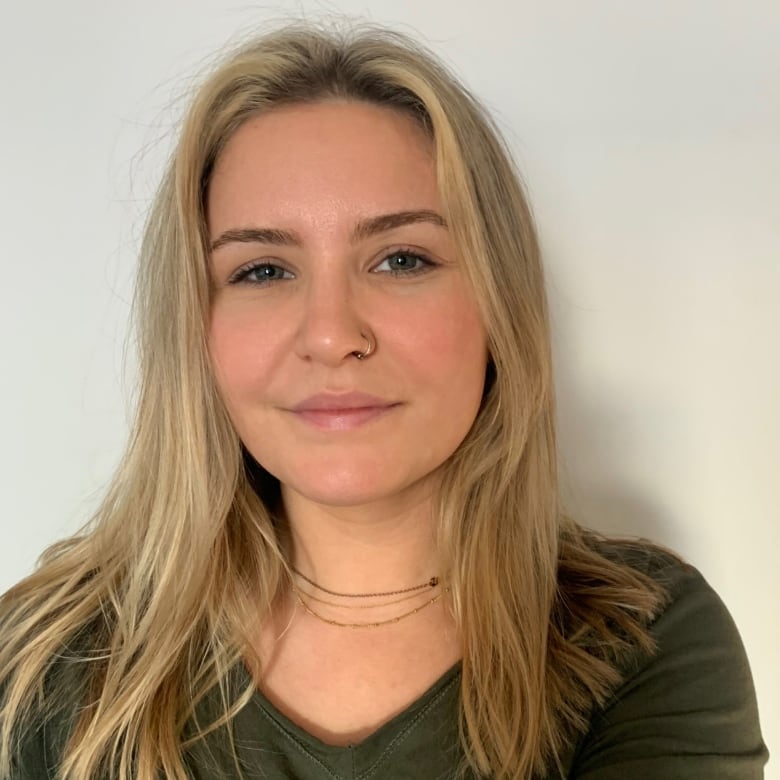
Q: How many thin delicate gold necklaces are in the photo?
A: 3